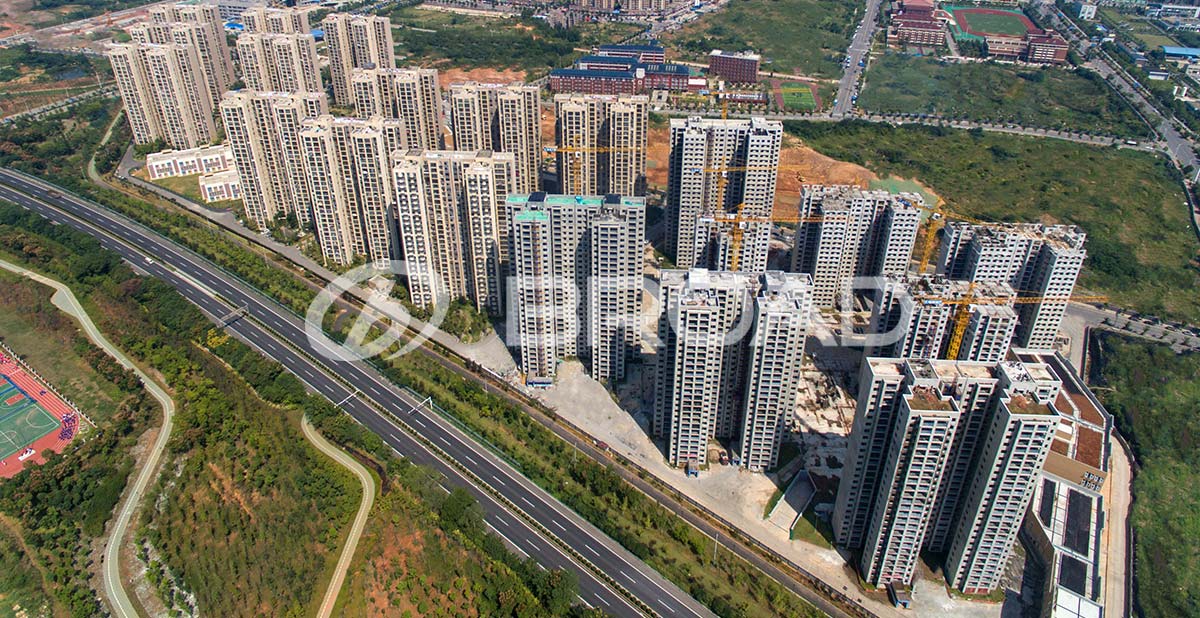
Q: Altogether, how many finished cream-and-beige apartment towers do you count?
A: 12